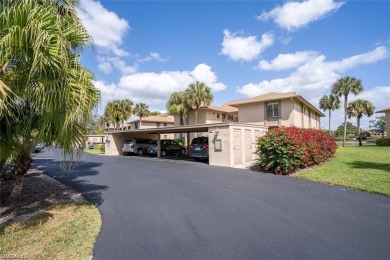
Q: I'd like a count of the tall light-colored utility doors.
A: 3